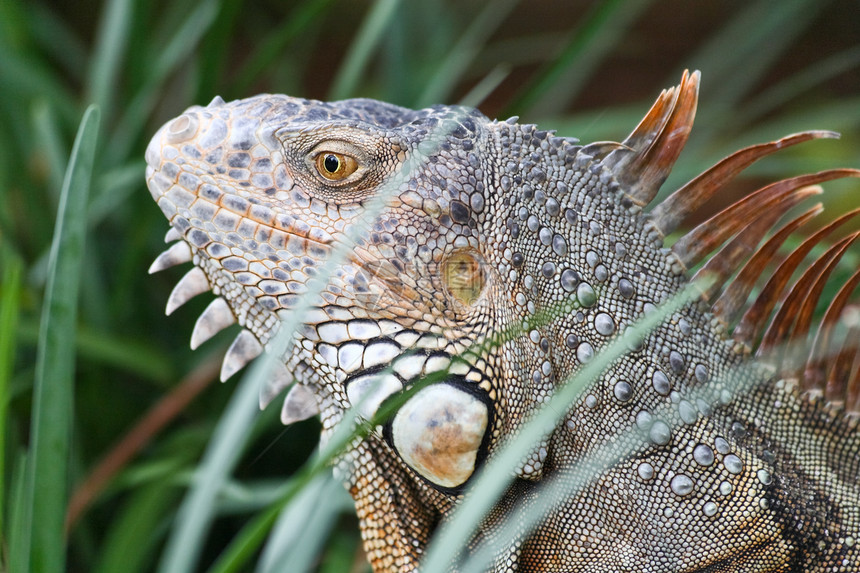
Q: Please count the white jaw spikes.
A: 7